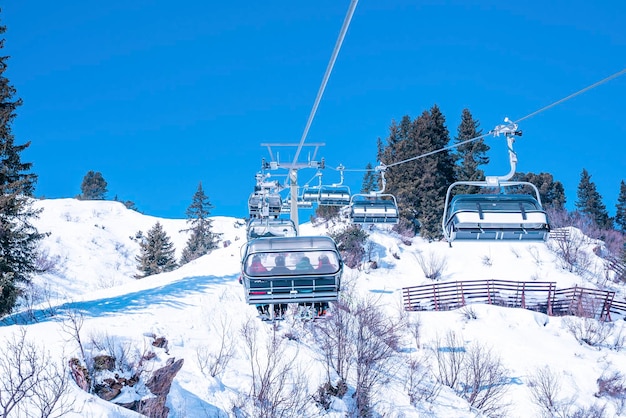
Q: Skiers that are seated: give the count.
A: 4